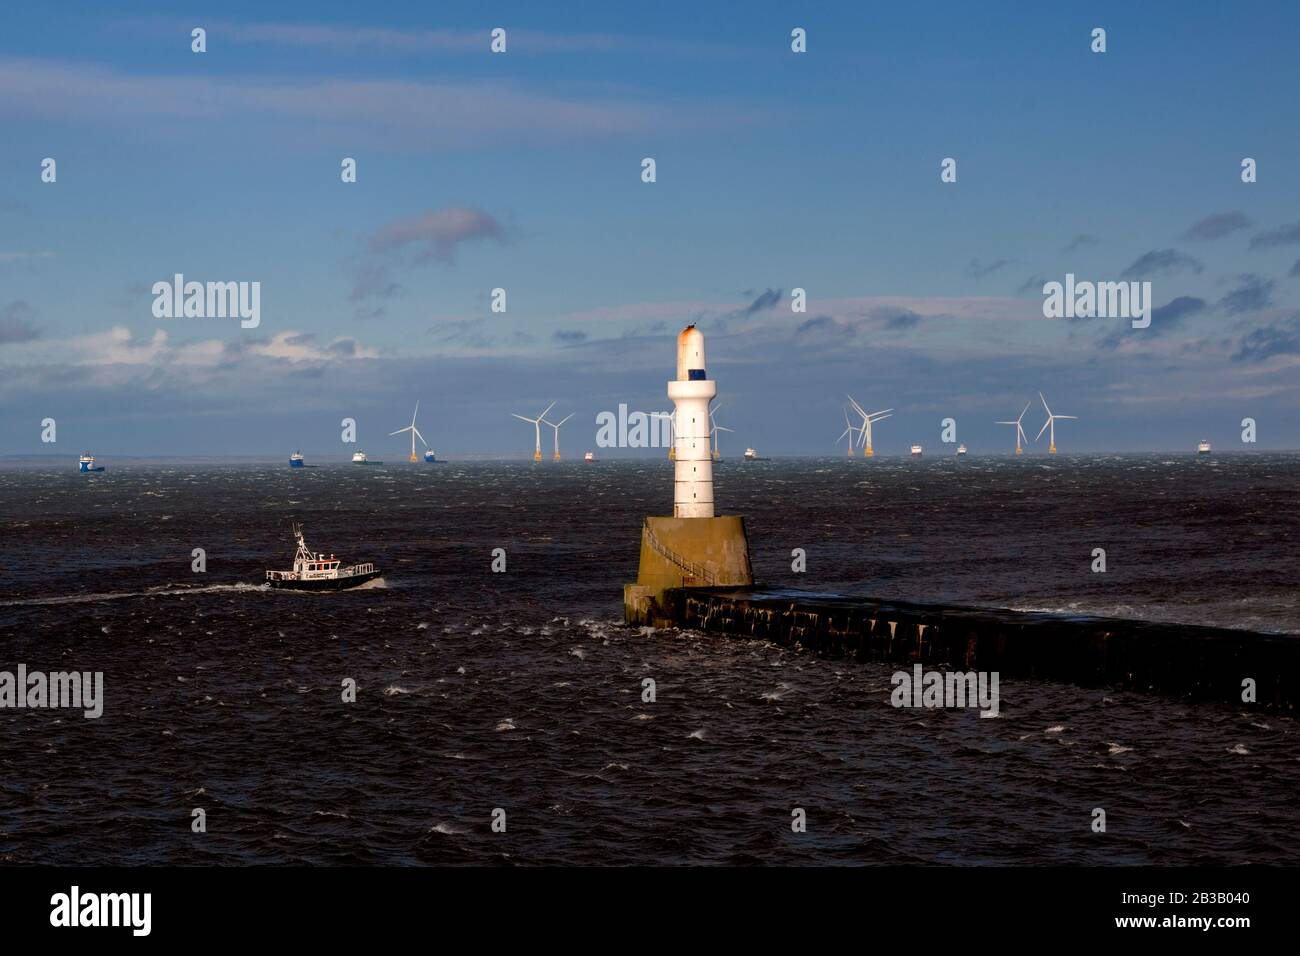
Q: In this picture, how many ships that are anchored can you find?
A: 9